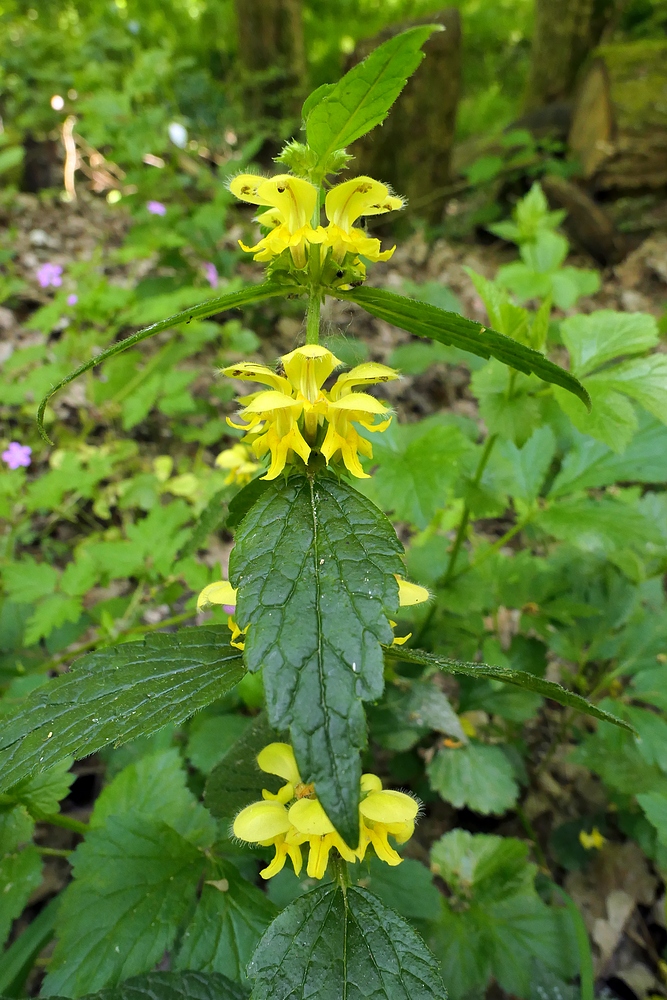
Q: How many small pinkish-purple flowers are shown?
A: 5